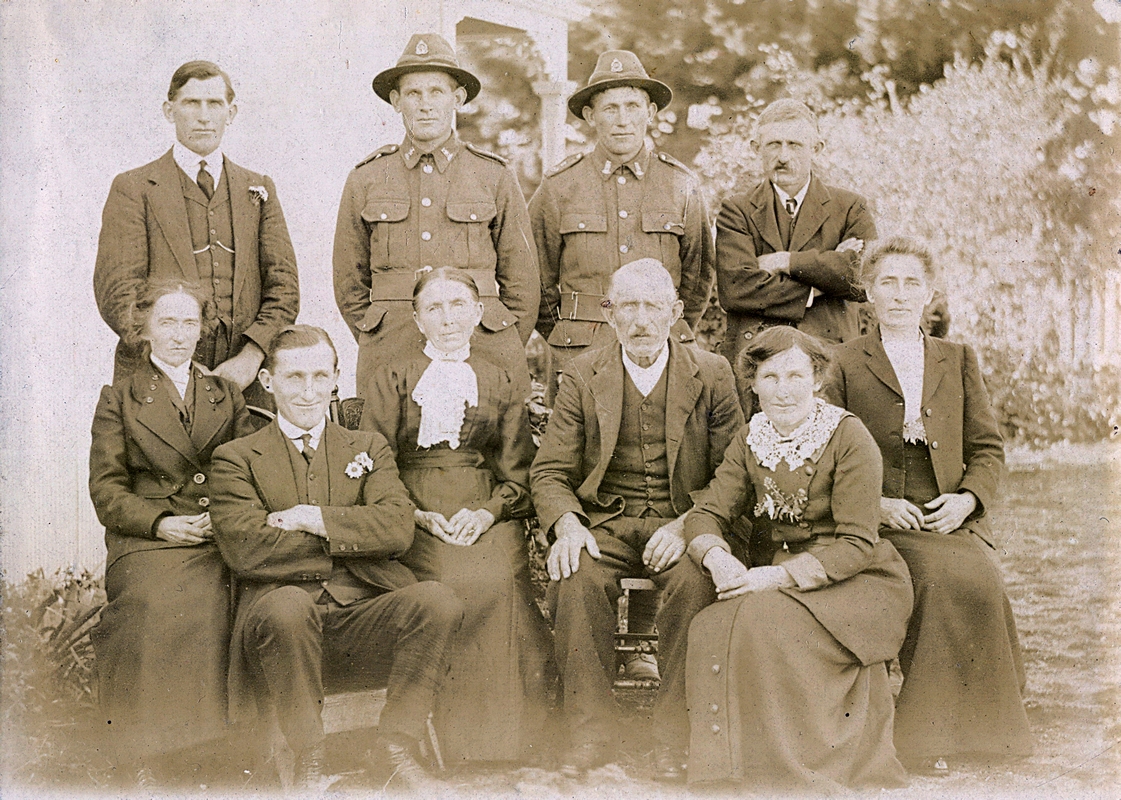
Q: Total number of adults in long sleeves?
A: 10